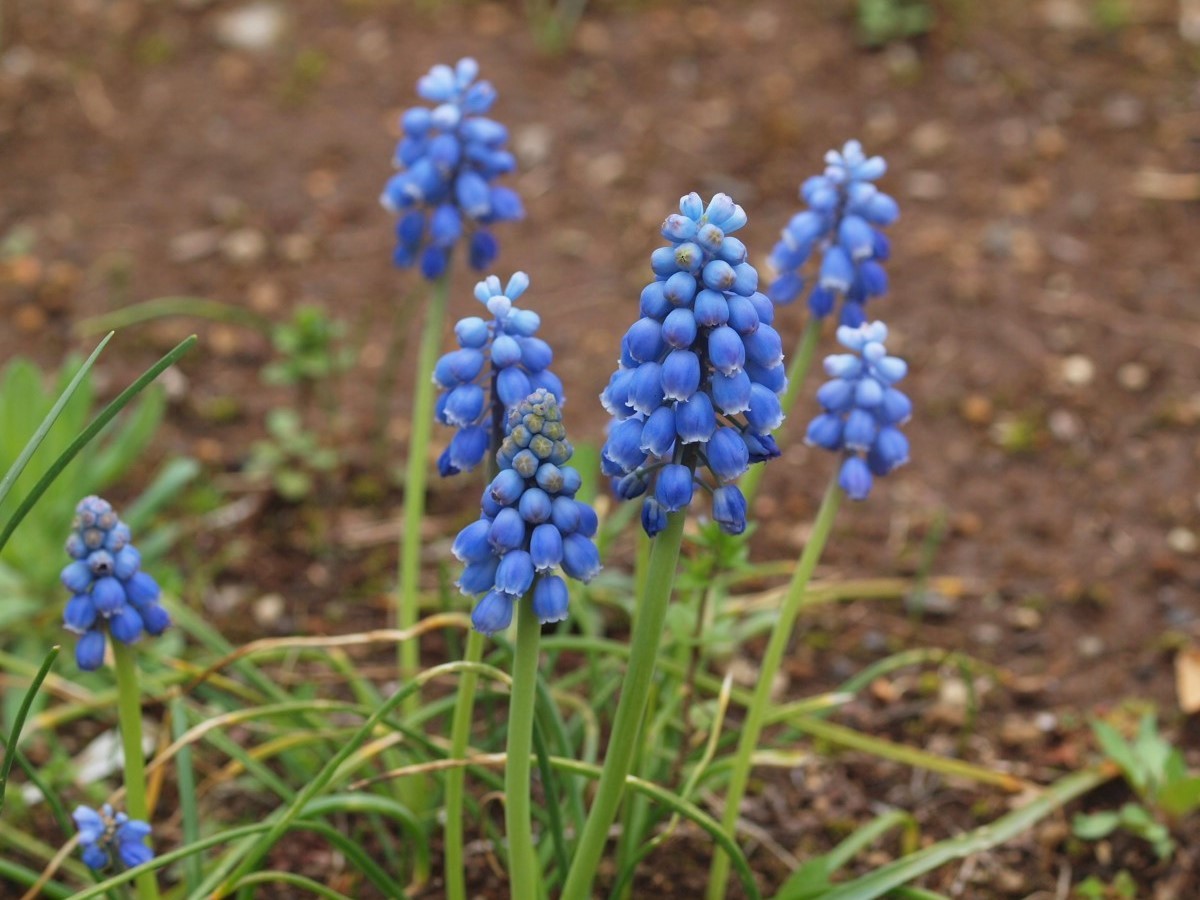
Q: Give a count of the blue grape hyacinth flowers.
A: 8